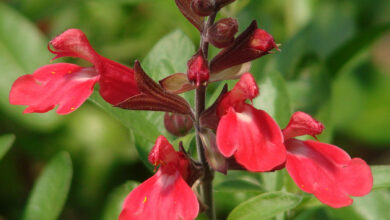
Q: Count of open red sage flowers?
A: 4